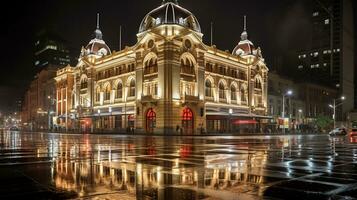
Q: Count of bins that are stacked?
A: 0